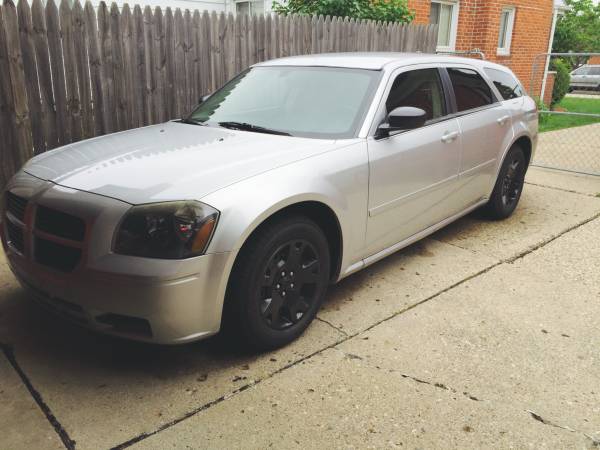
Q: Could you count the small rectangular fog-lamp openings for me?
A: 1